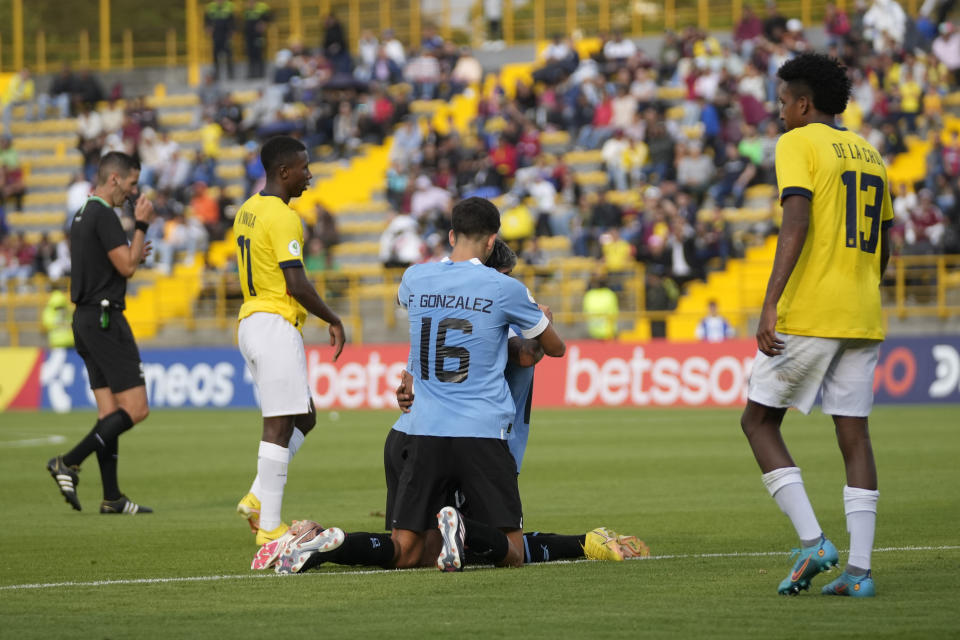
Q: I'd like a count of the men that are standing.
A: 3